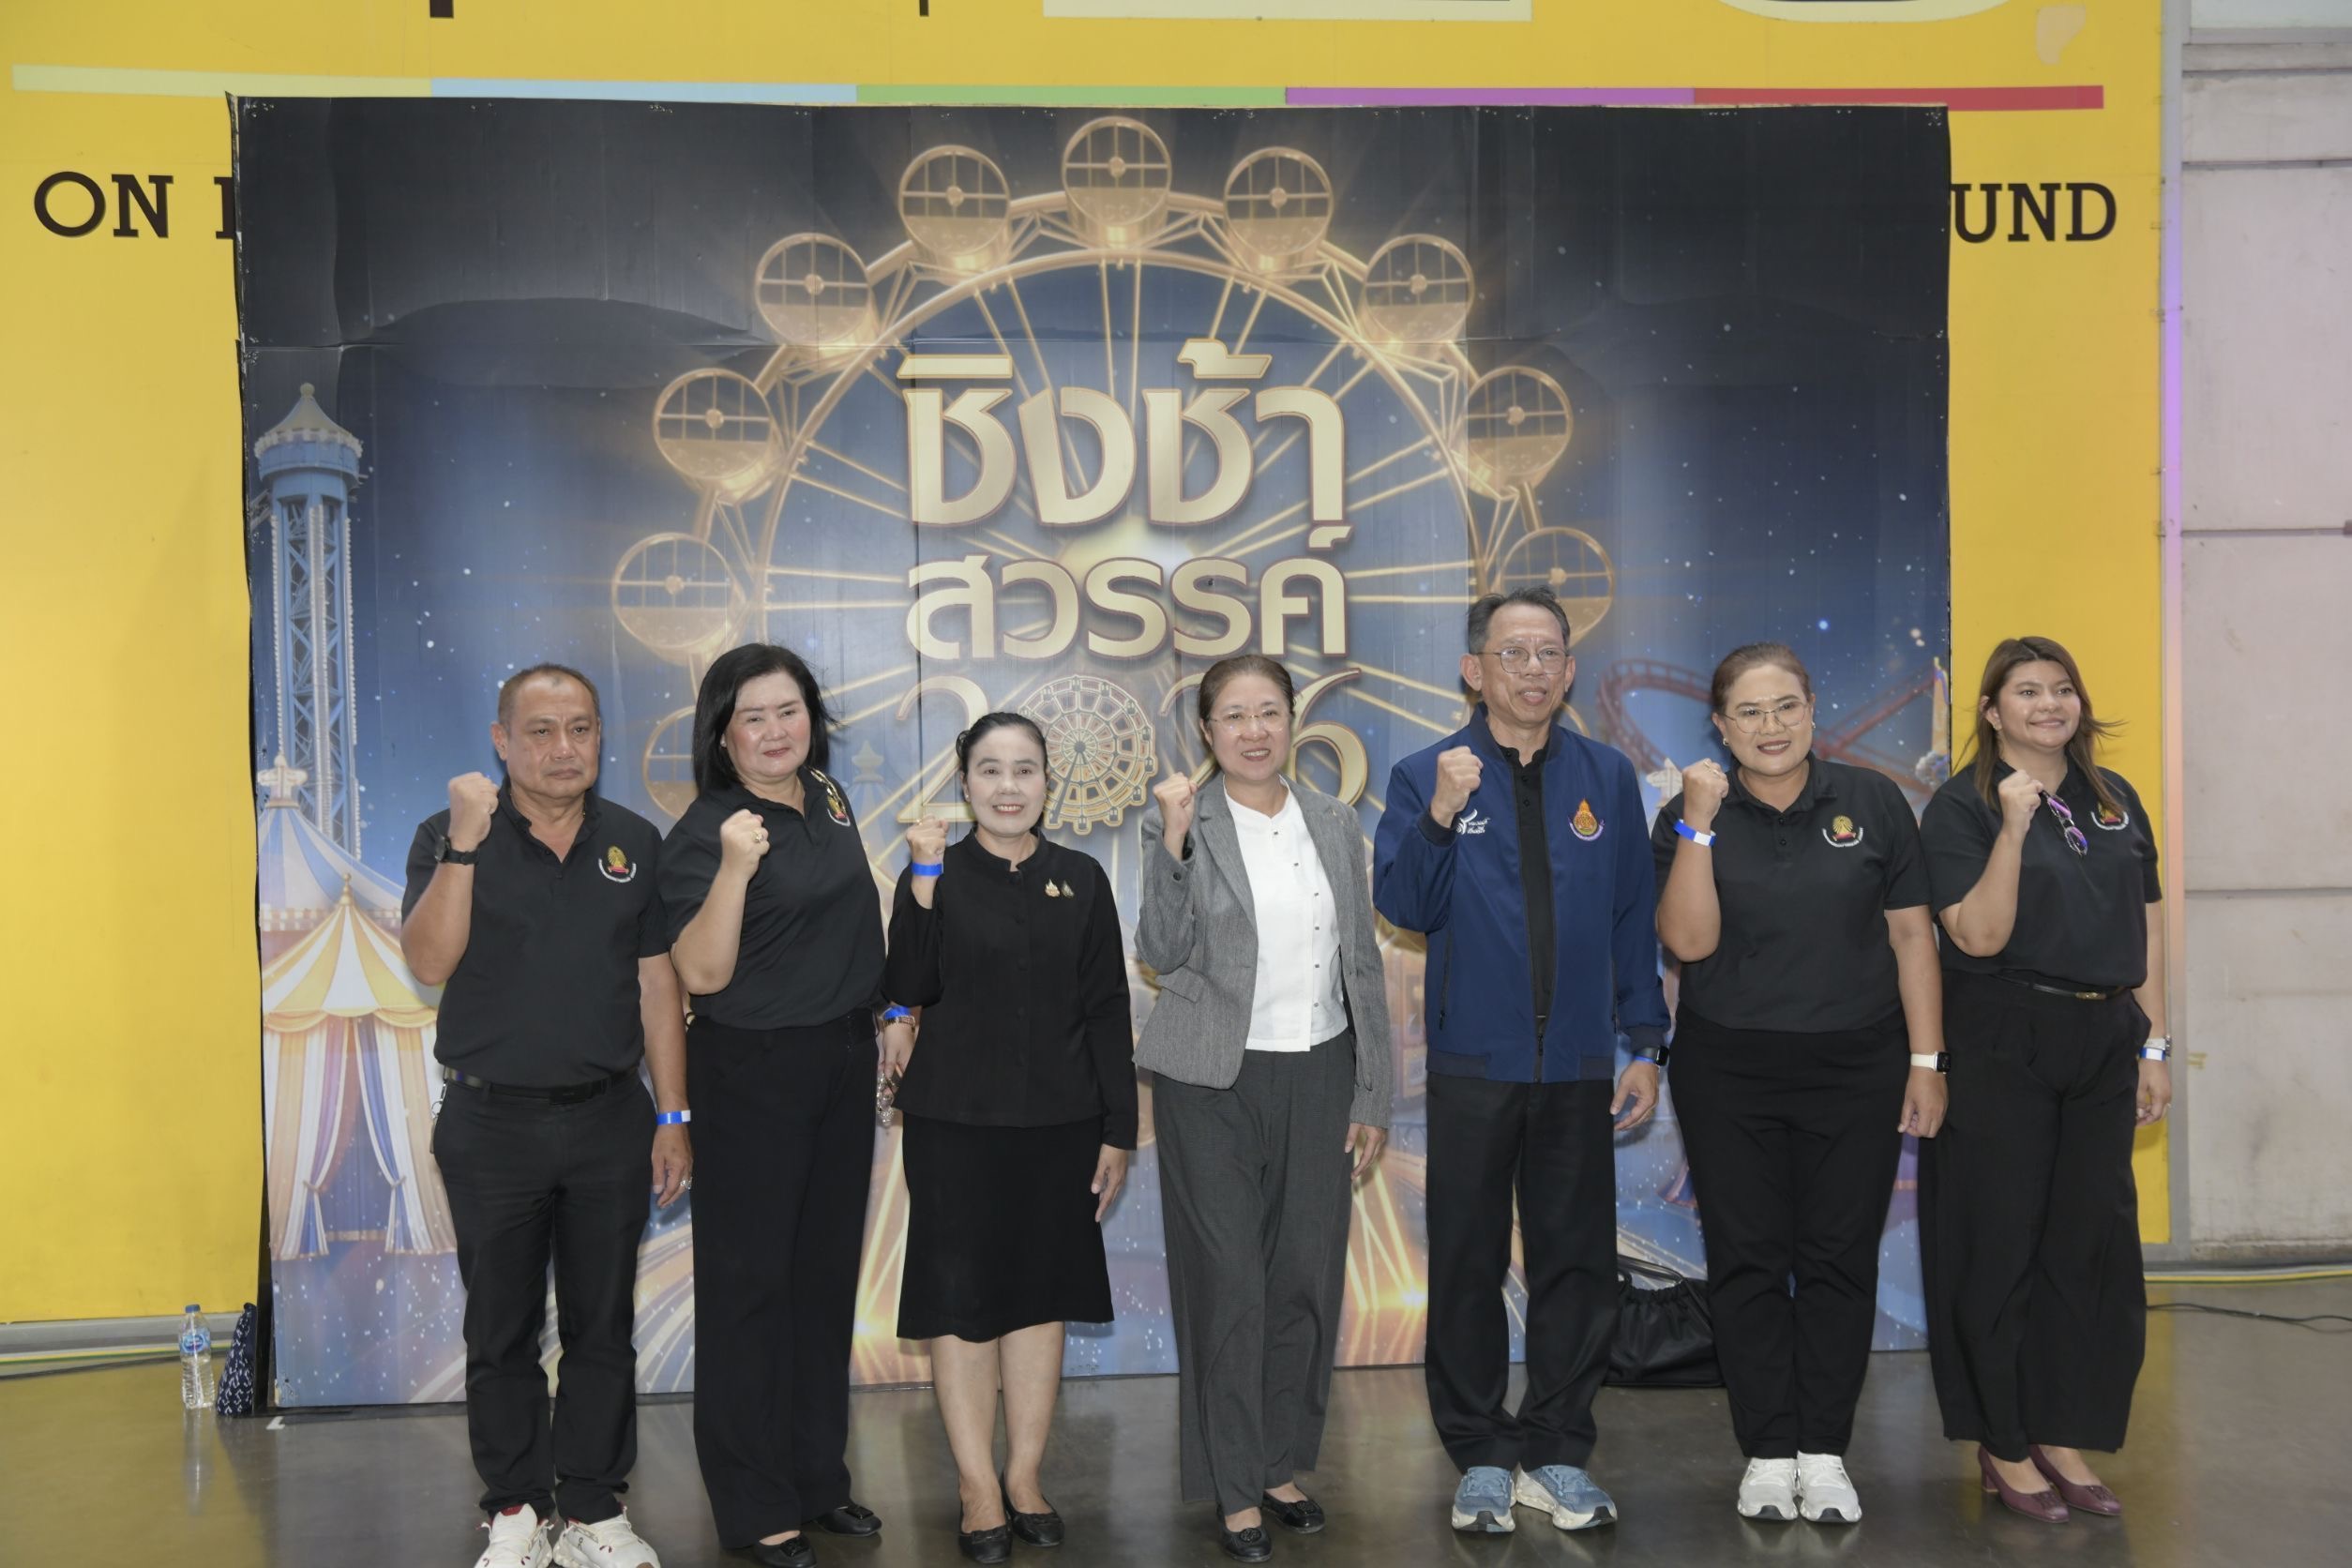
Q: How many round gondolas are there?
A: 11